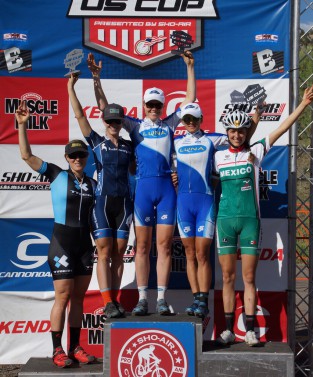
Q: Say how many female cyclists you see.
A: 5